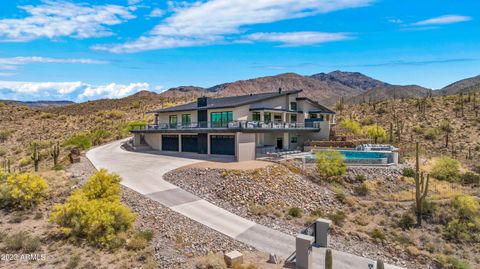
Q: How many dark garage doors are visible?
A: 3